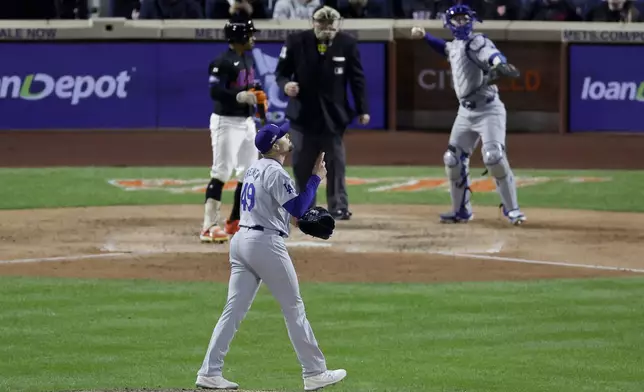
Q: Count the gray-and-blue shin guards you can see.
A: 2